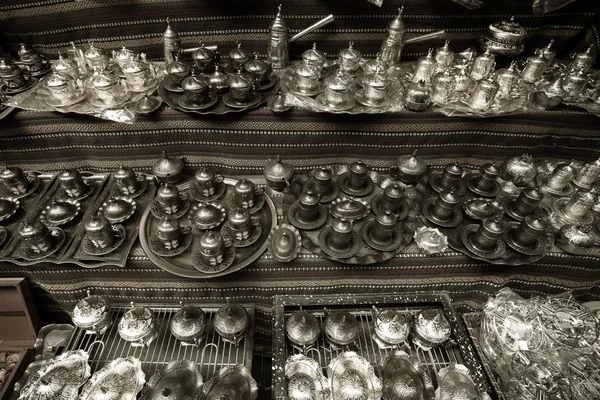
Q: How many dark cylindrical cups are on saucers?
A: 12